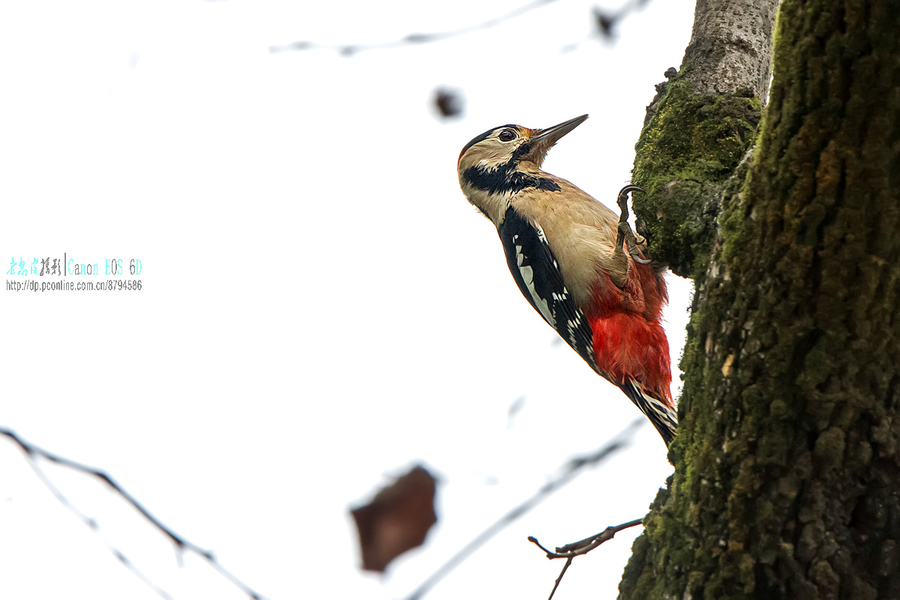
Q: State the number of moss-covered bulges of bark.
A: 1